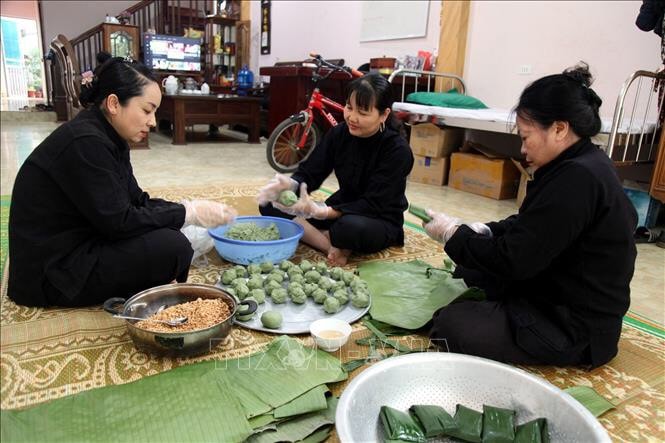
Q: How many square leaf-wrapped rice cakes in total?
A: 5